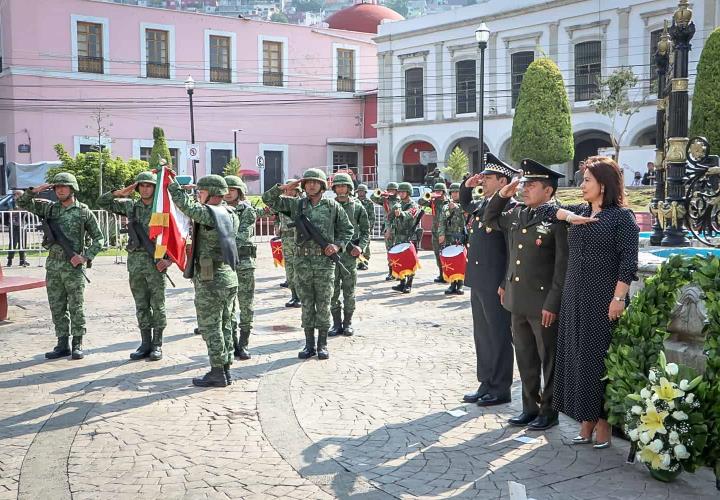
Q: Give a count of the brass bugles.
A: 3